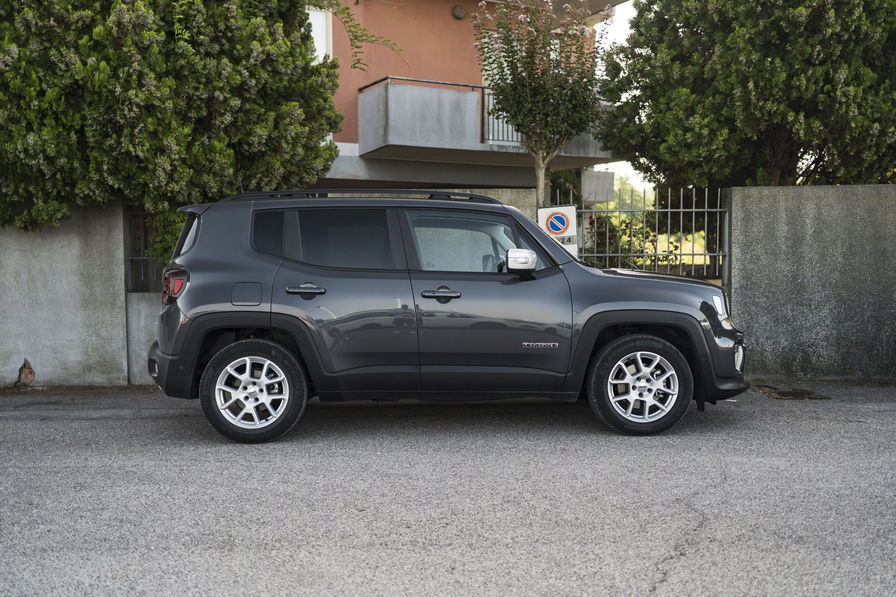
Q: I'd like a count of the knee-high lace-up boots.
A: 0